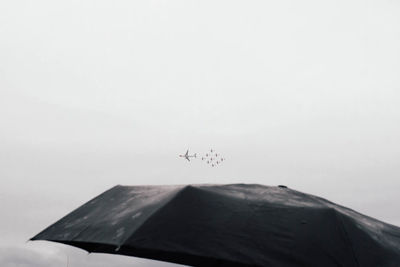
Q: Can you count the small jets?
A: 9